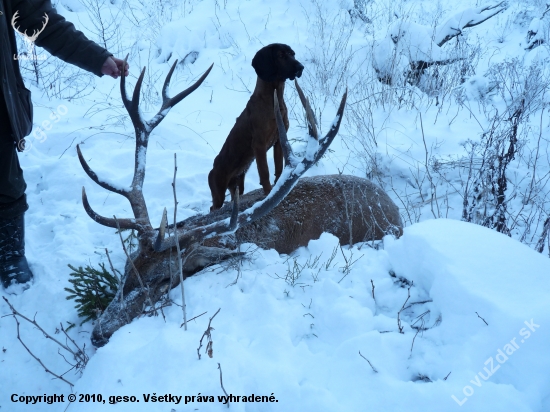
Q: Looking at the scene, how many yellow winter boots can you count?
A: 0